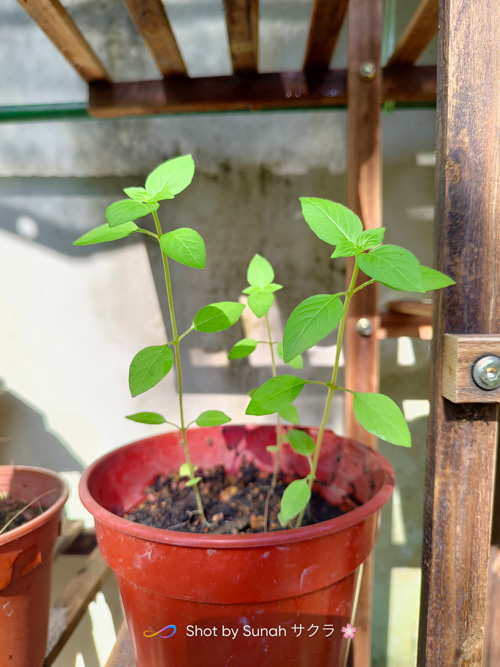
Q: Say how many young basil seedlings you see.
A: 3